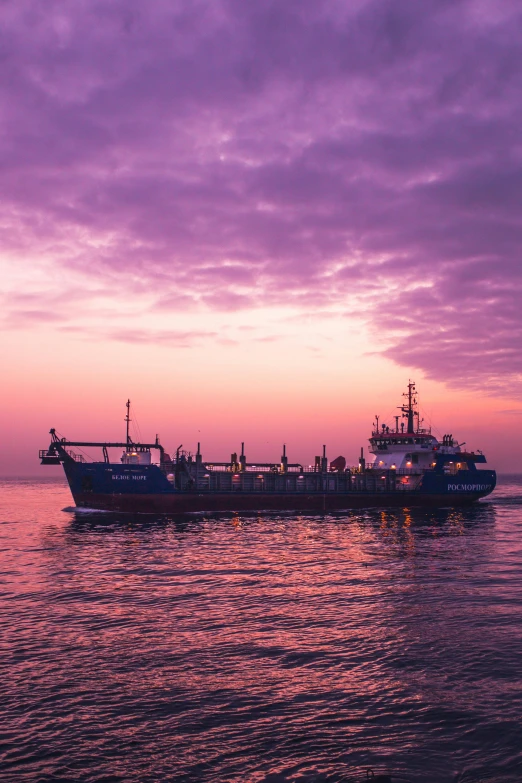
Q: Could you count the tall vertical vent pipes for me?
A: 5